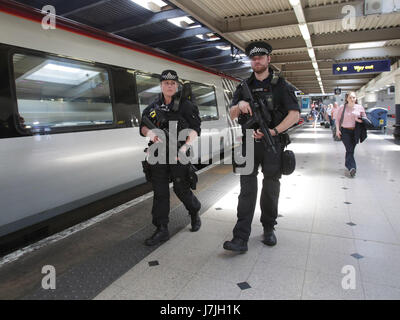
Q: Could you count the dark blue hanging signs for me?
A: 1